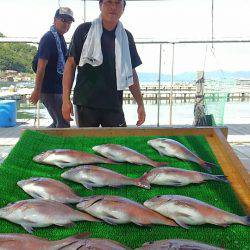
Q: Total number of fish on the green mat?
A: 12